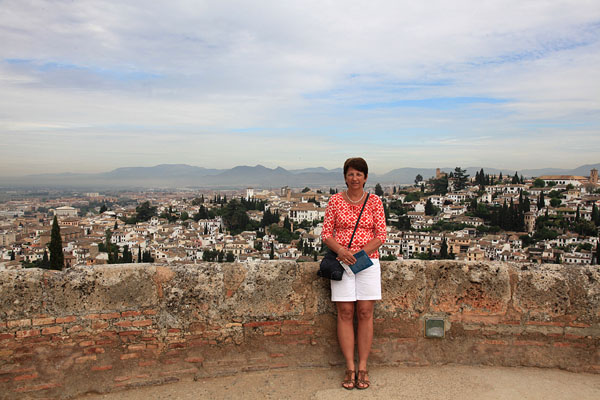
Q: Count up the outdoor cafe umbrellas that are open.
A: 0